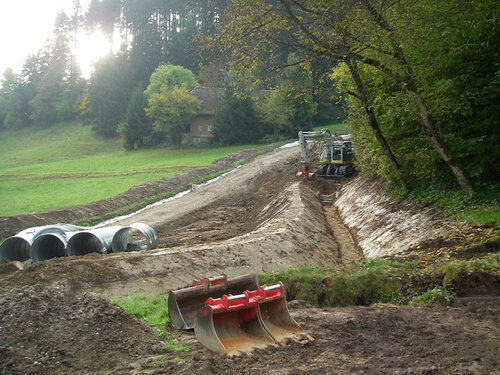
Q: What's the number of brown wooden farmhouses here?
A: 1